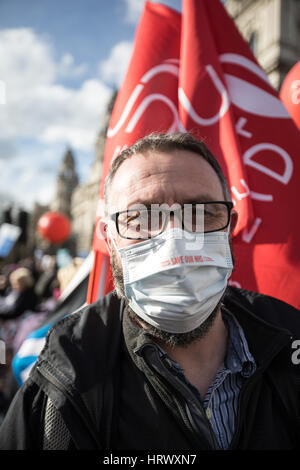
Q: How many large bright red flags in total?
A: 2